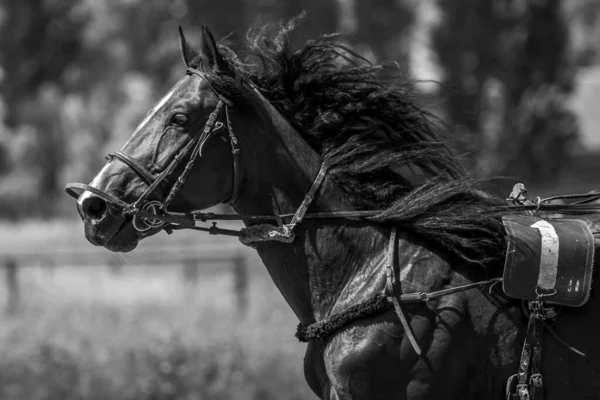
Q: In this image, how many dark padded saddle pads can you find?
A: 1